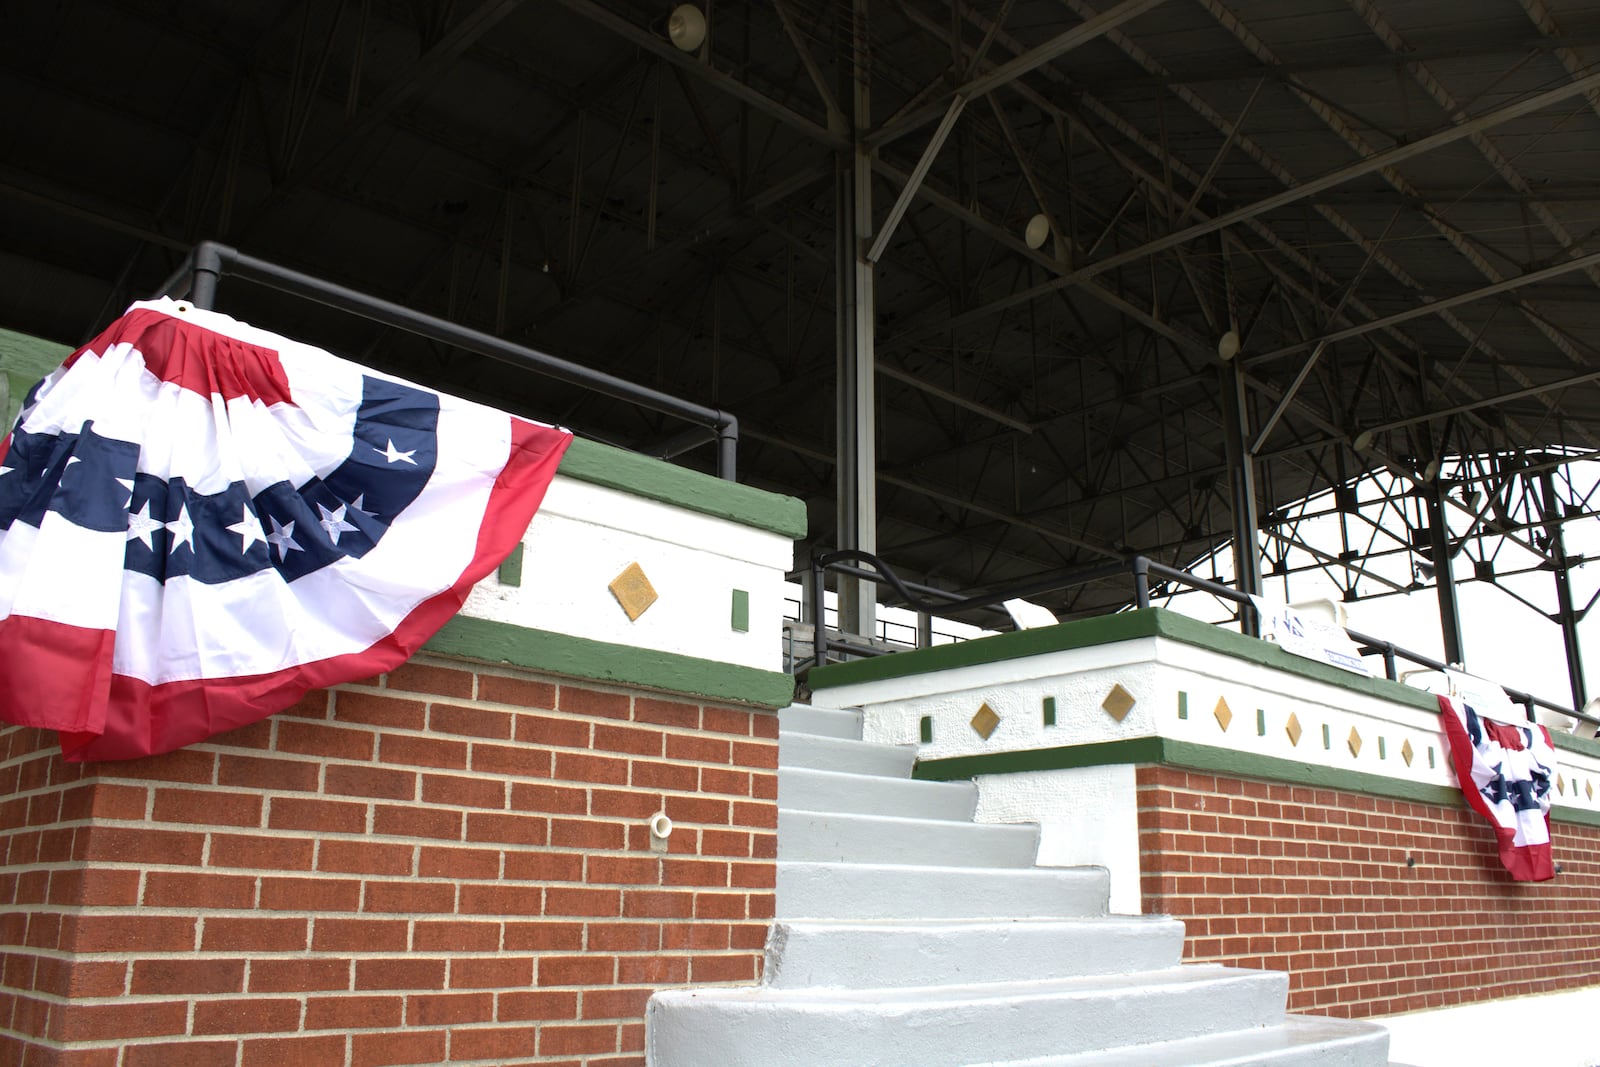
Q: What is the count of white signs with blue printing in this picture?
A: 1